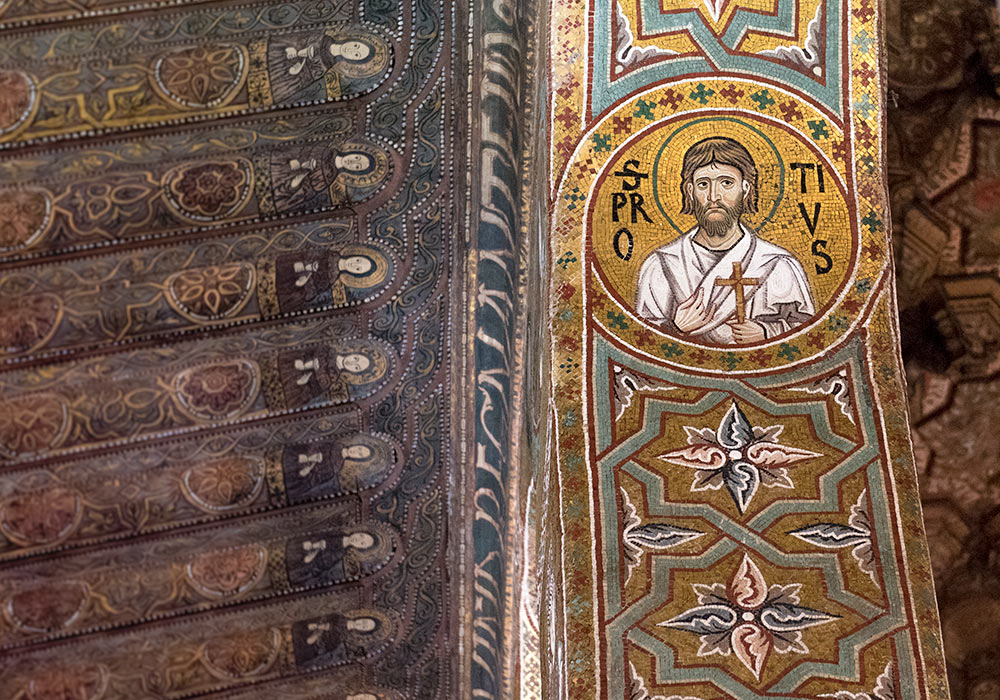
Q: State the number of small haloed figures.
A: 7